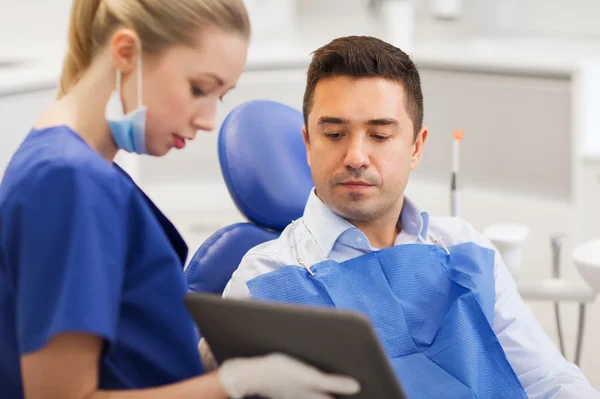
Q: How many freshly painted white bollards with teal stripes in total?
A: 0